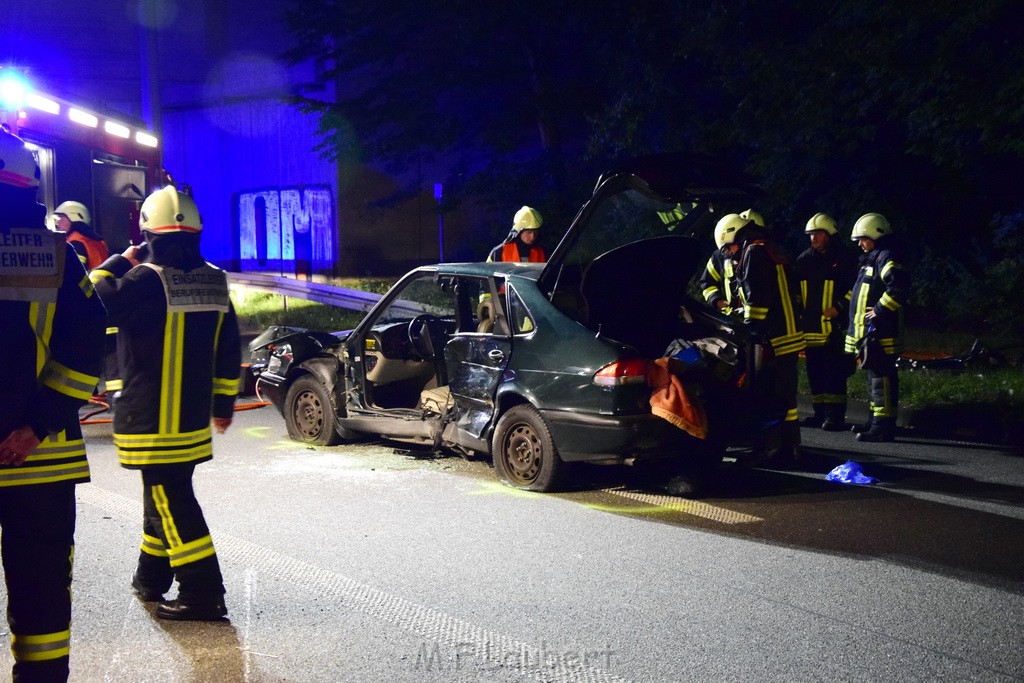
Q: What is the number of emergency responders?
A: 8